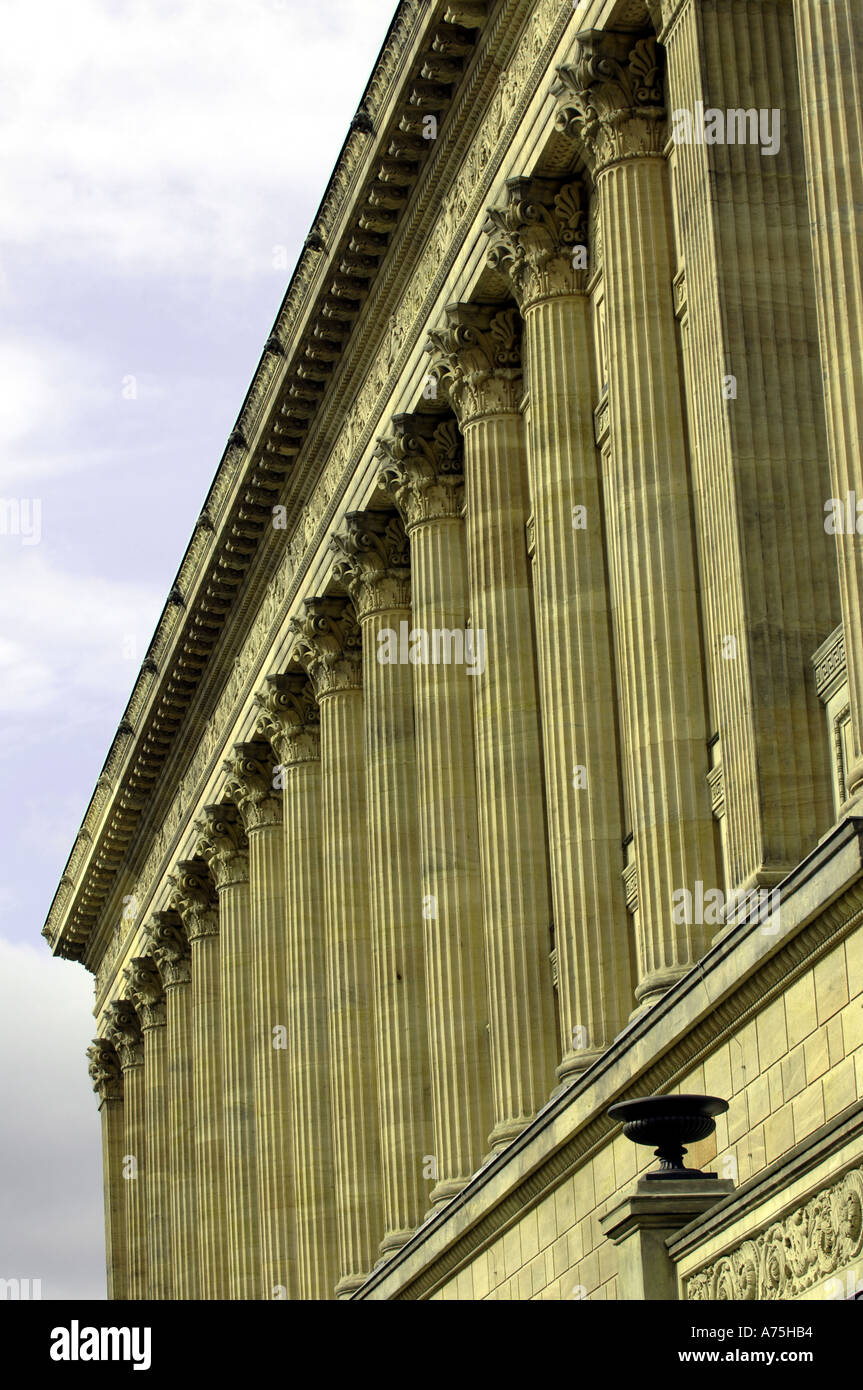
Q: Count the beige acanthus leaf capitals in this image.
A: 14